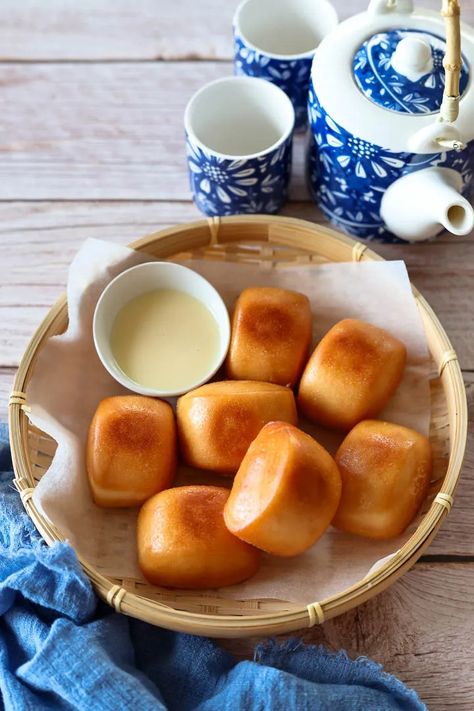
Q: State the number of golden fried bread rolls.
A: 7